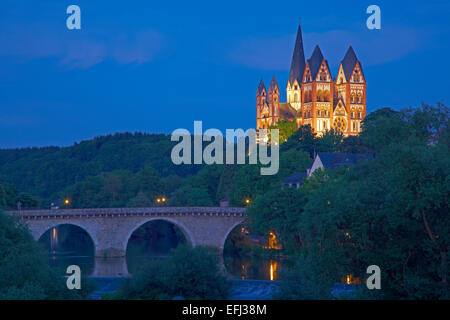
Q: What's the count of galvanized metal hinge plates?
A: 0